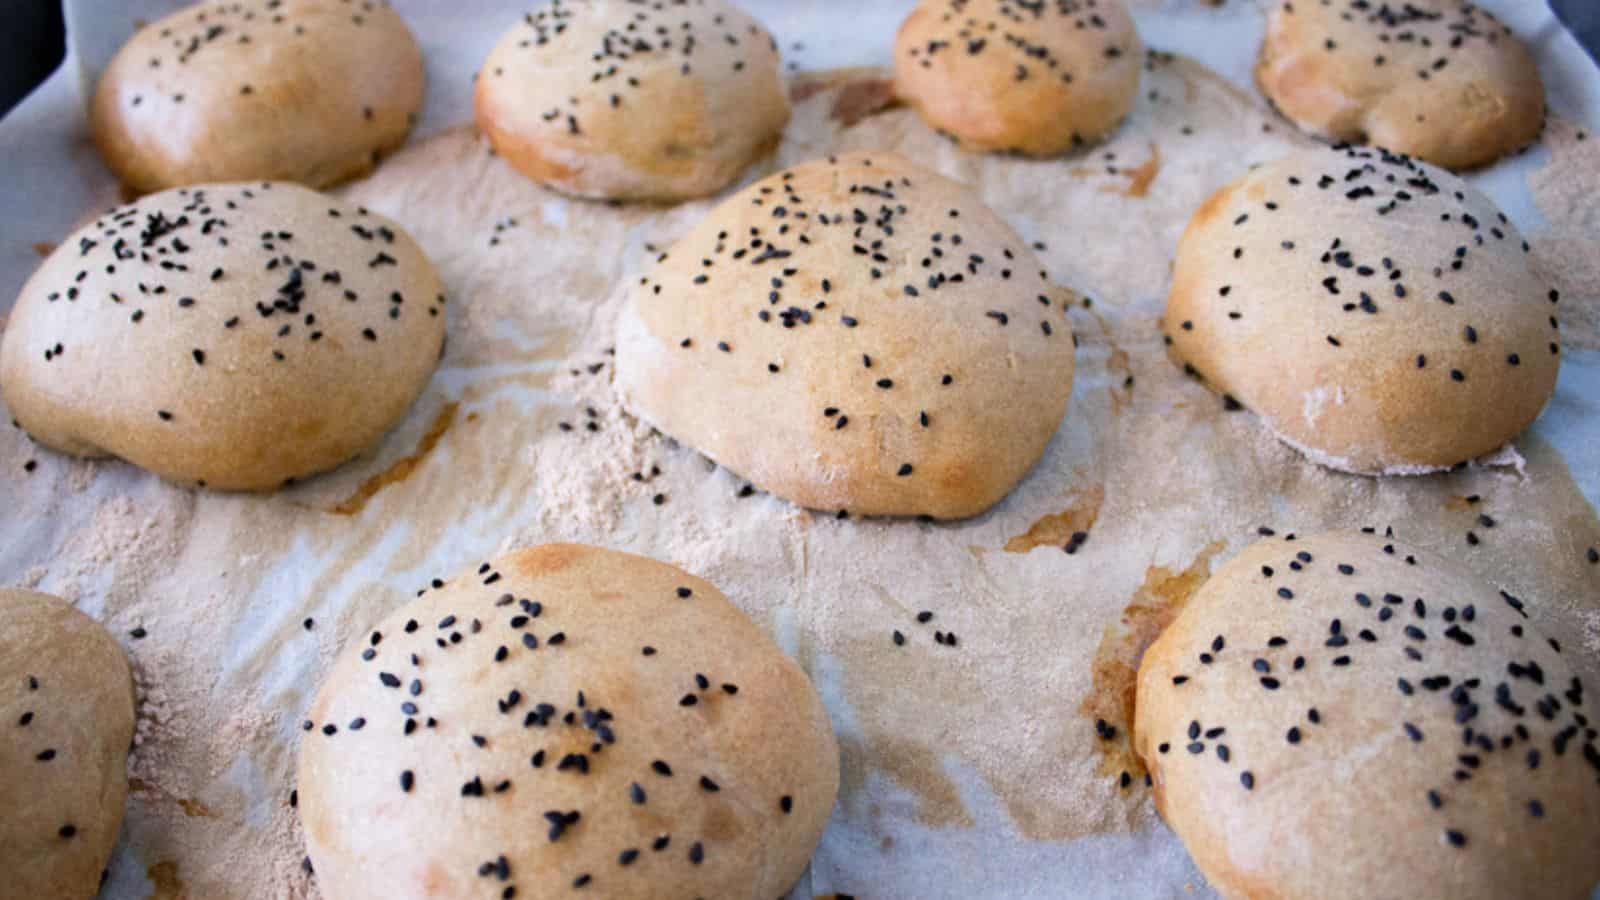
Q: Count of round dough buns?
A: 10